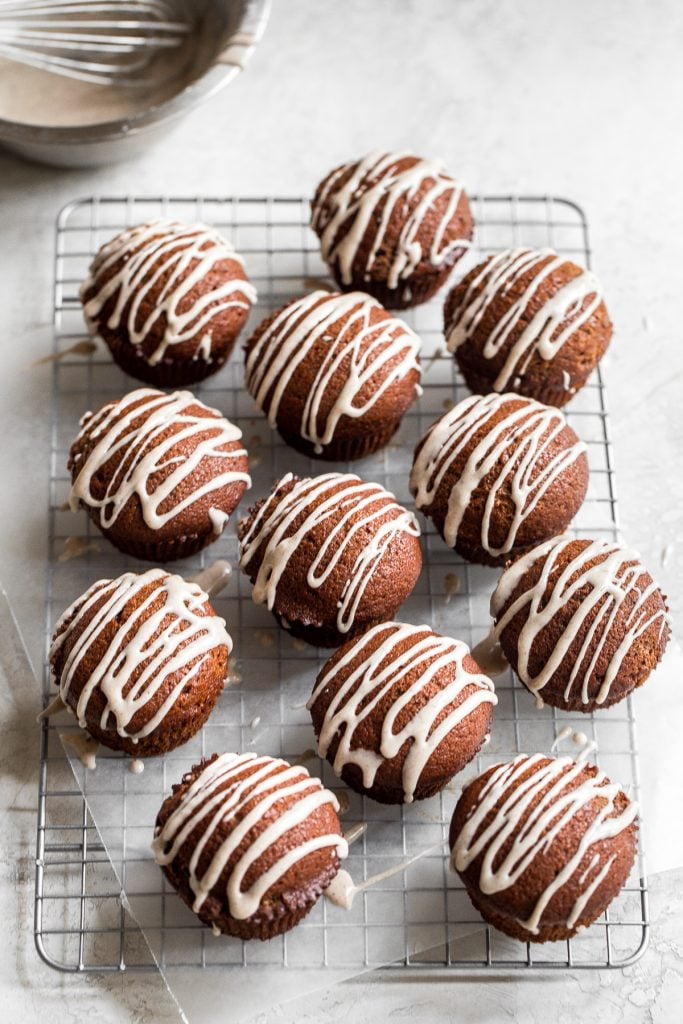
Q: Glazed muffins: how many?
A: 12